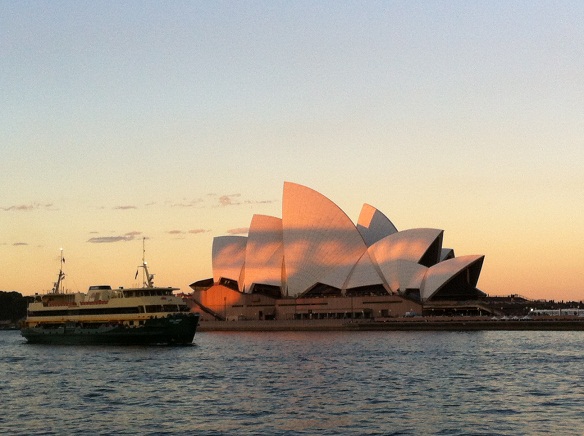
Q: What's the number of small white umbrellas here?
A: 4